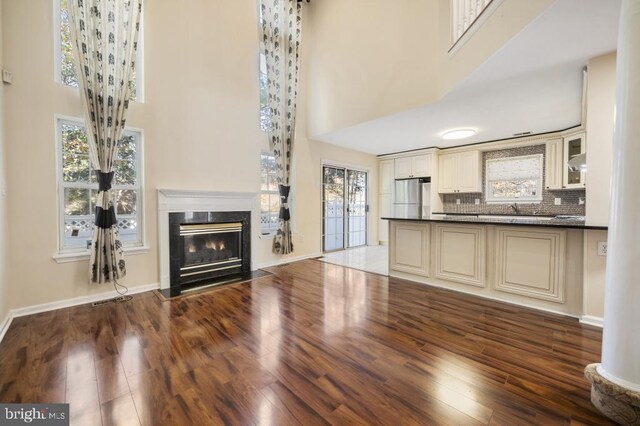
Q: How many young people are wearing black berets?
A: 0